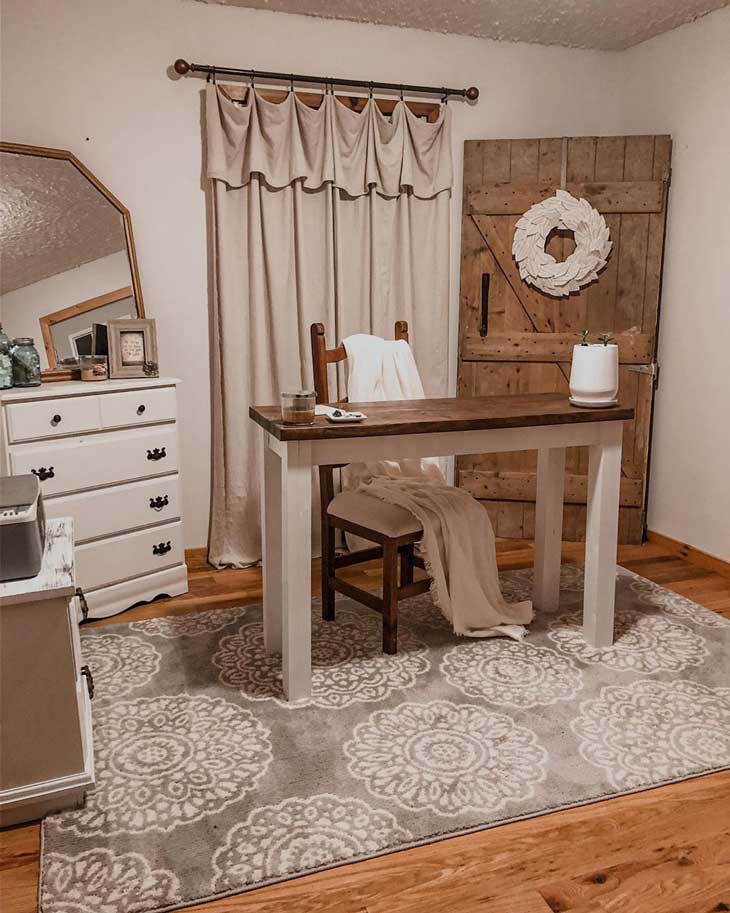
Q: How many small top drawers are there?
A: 2